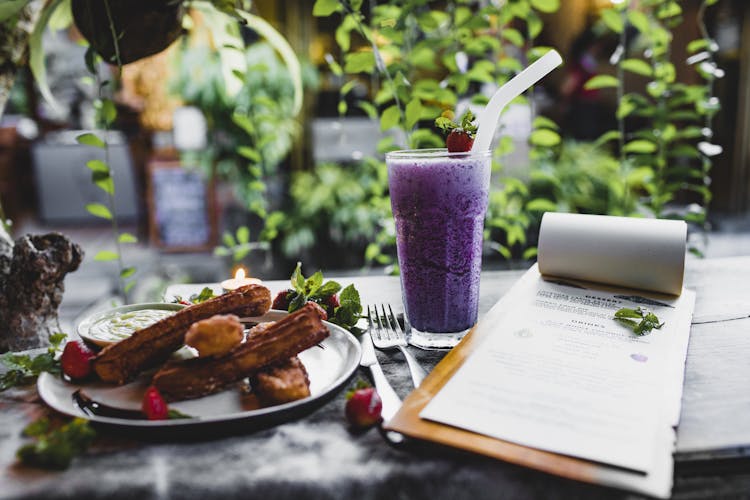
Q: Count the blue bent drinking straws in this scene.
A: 0